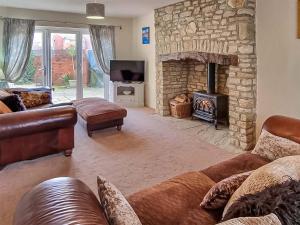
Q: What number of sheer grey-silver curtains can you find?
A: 2